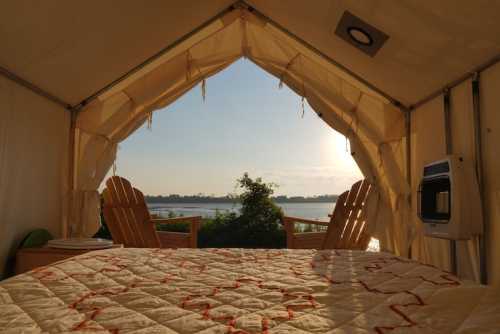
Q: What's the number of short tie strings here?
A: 6